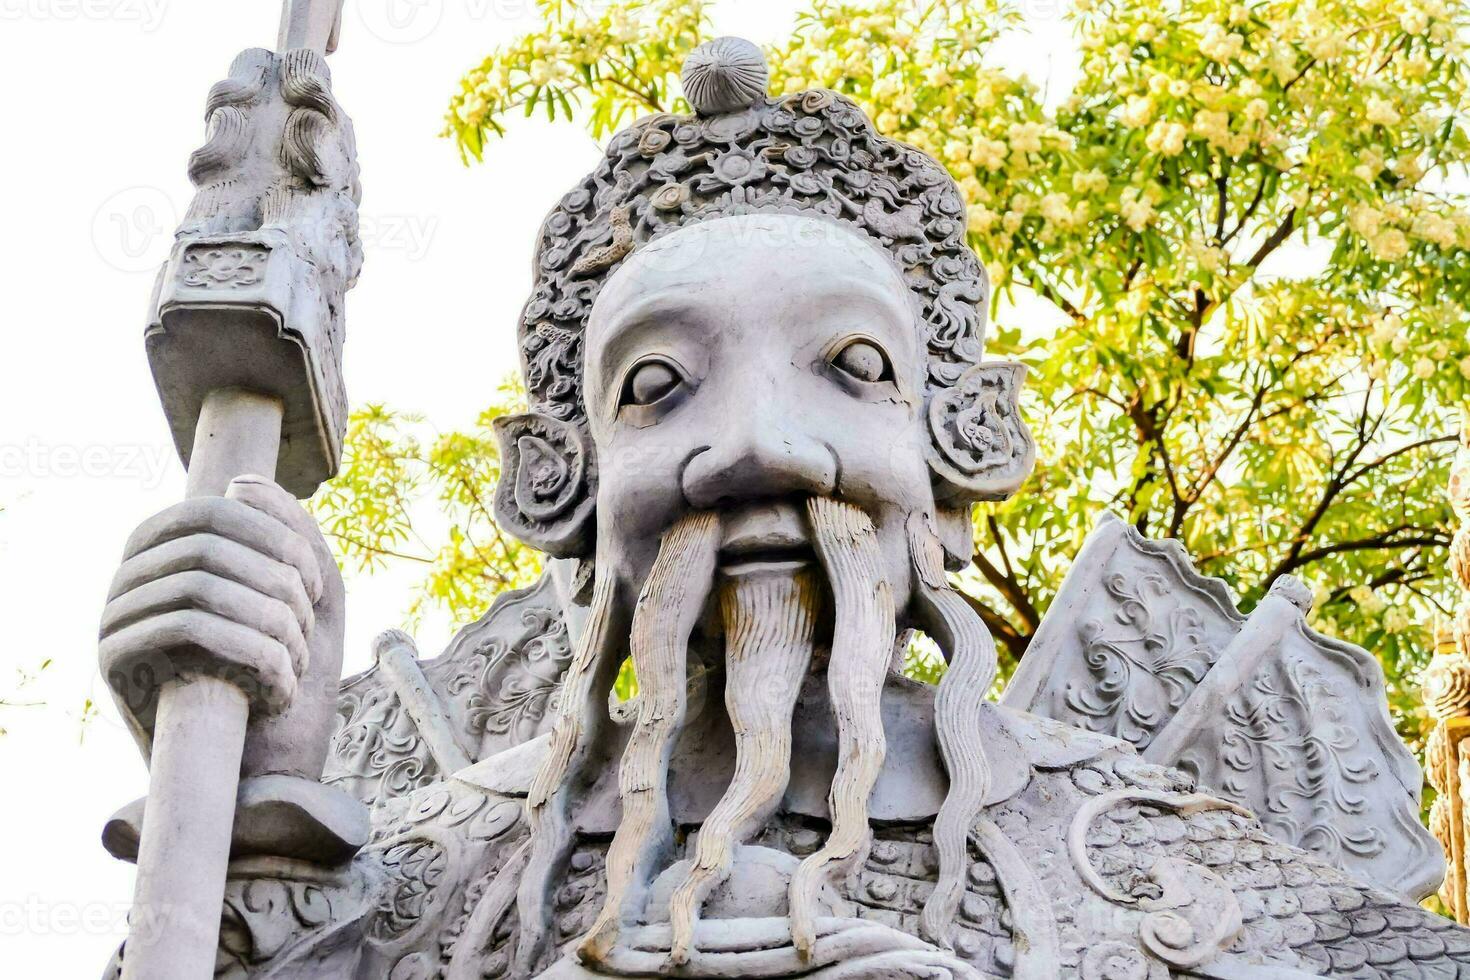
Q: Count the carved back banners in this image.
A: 4